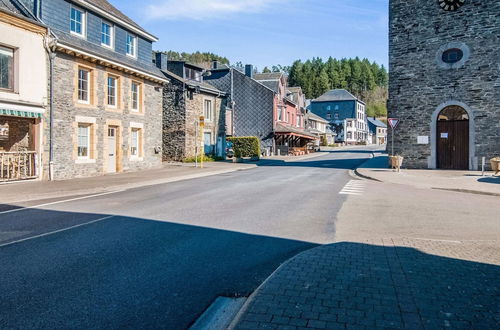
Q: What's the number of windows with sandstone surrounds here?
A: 5